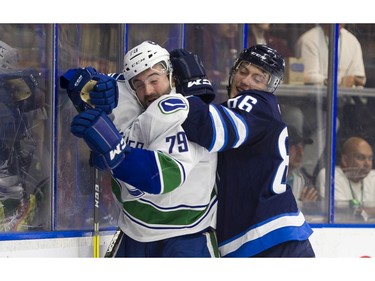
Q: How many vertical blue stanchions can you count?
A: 5